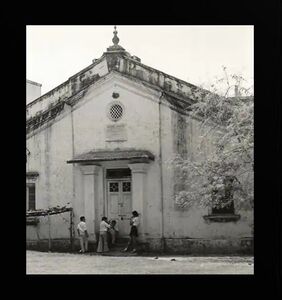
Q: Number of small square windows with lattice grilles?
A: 2